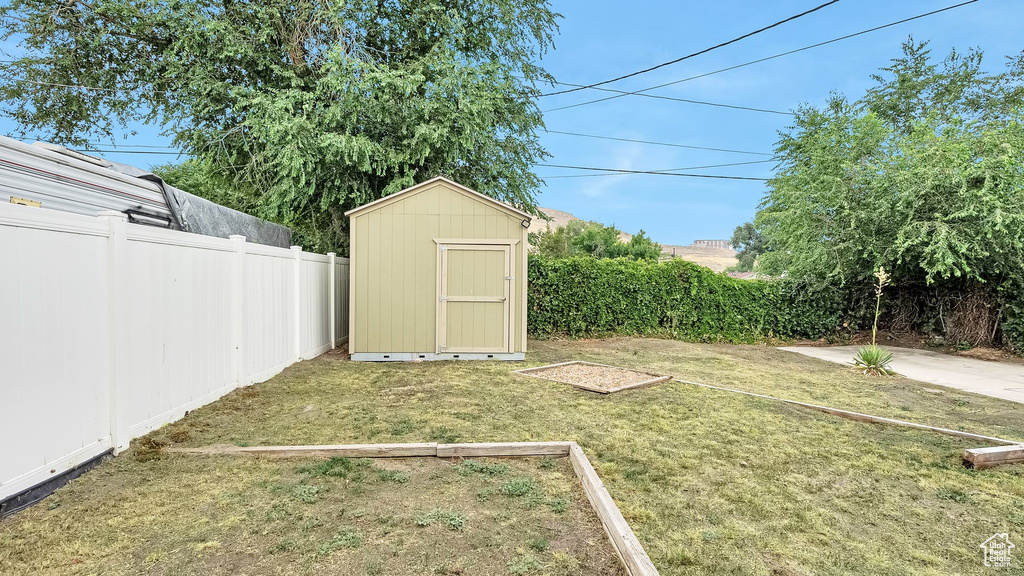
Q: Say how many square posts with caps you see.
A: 4